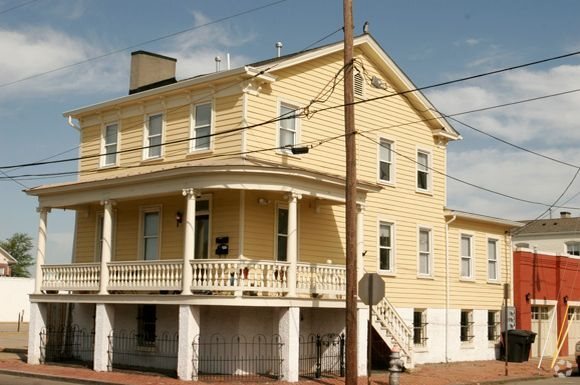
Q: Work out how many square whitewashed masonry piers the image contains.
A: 5